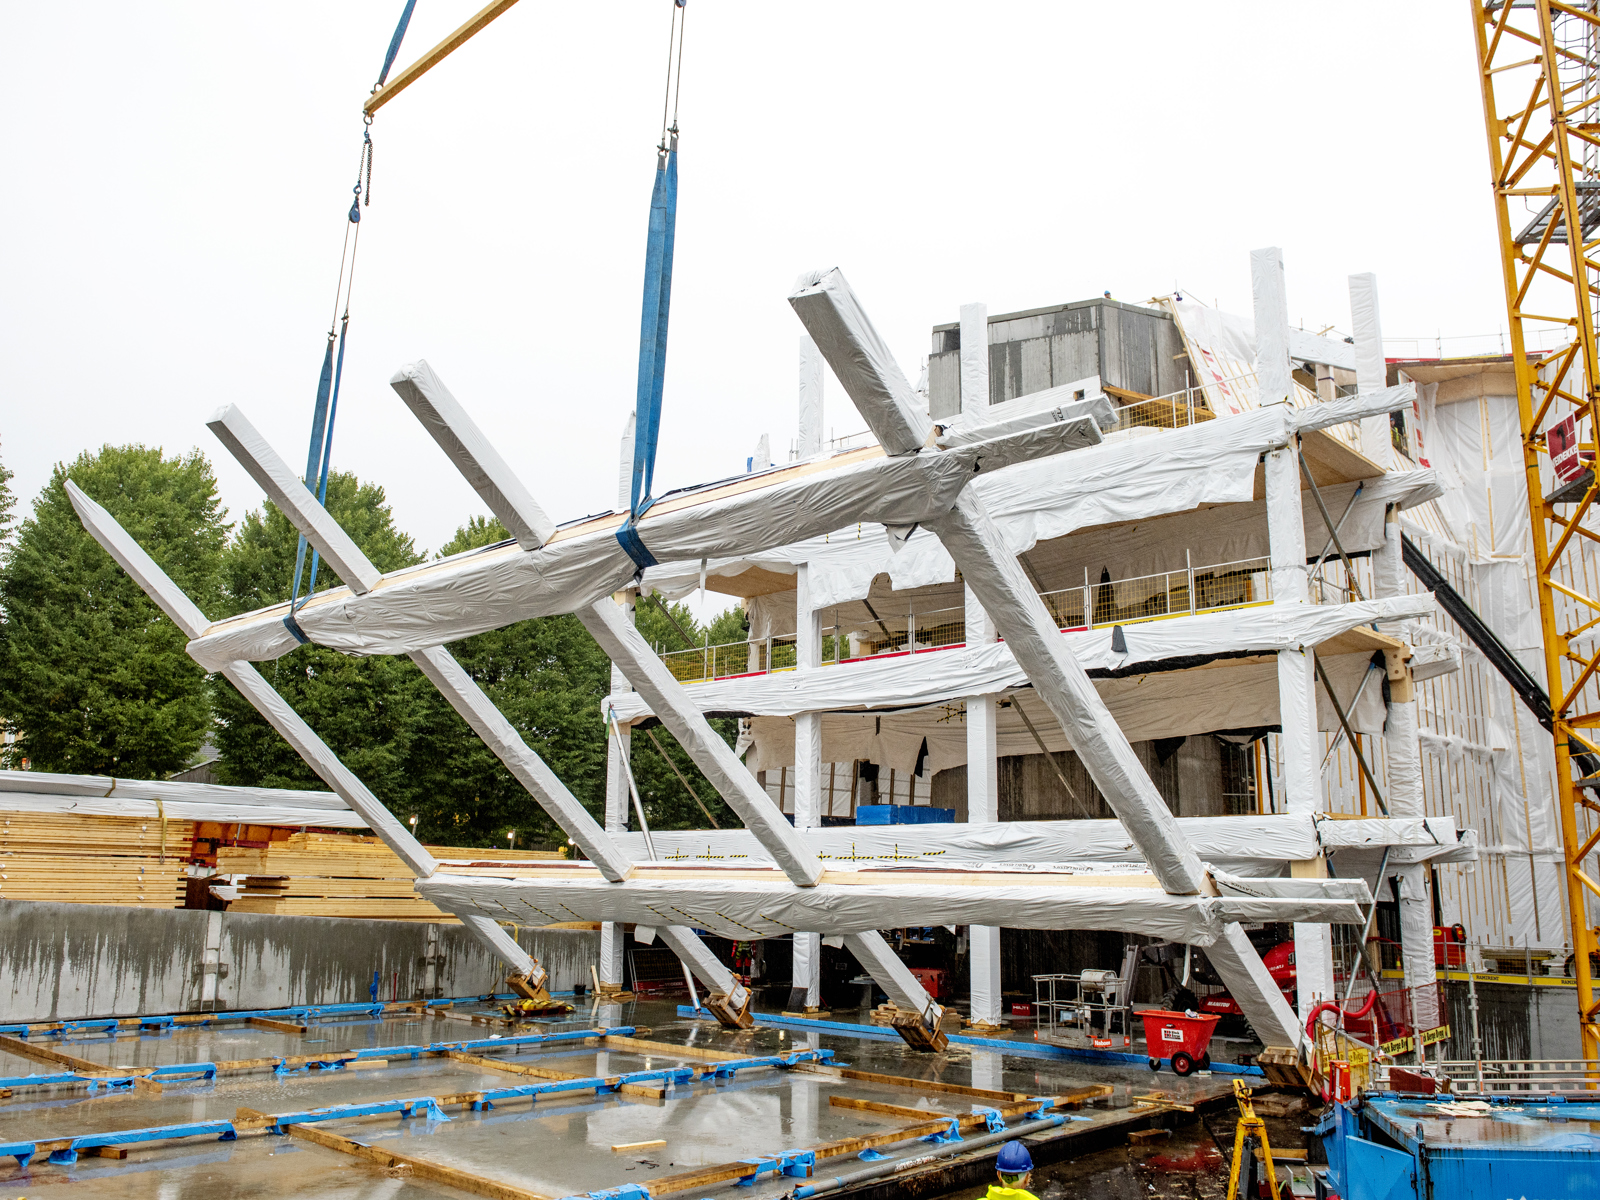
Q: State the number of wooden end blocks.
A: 4